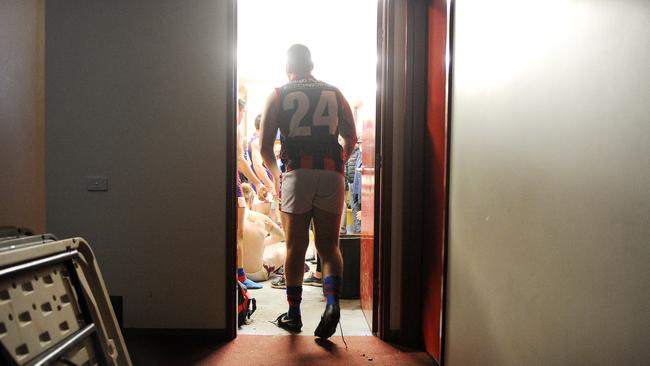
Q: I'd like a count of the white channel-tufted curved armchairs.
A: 0